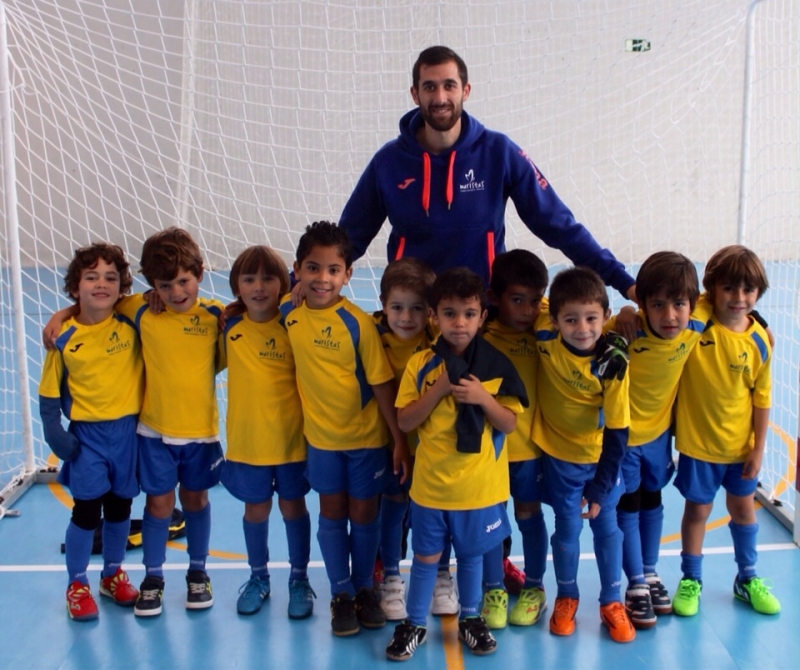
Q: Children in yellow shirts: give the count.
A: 10